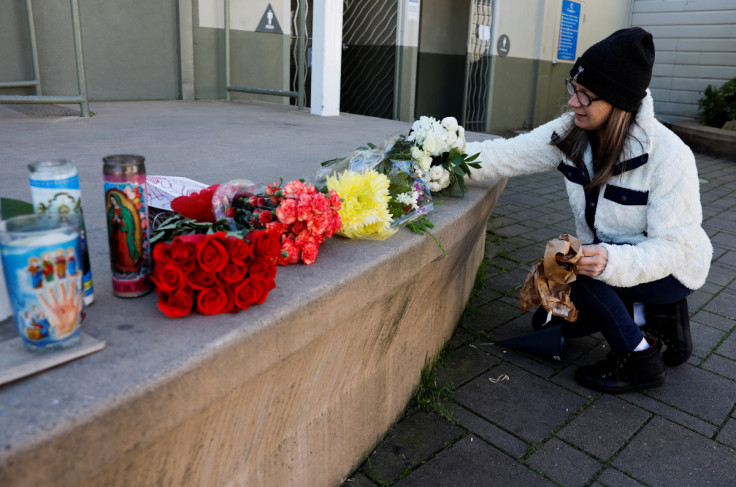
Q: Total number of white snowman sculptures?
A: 0